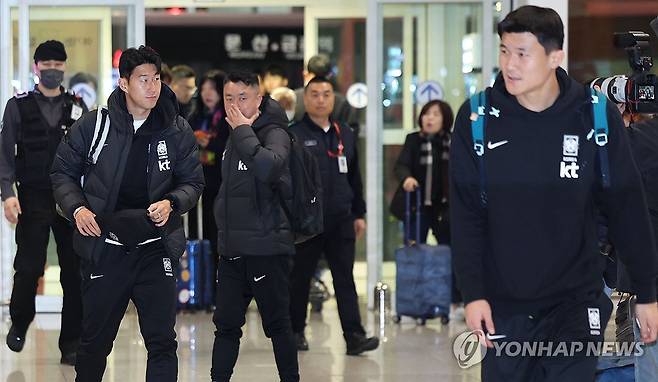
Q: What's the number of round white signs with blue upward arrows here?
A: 3